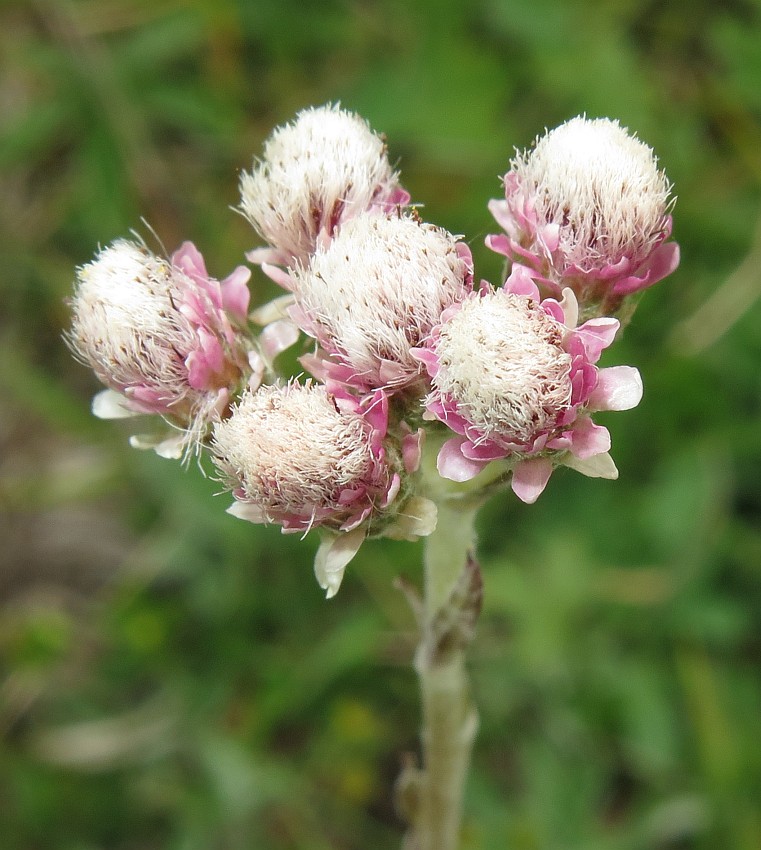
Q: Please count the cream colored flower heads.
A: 6